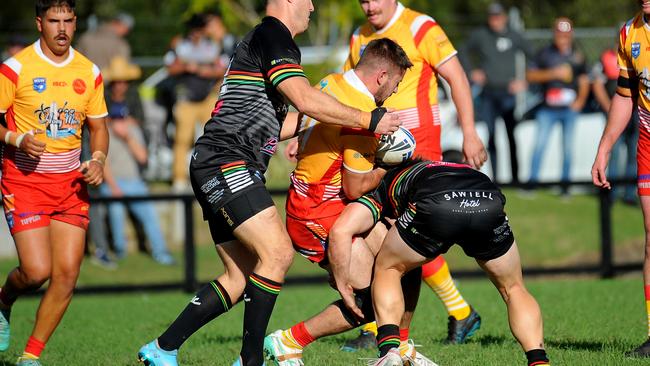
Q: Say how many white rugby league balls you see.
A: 1